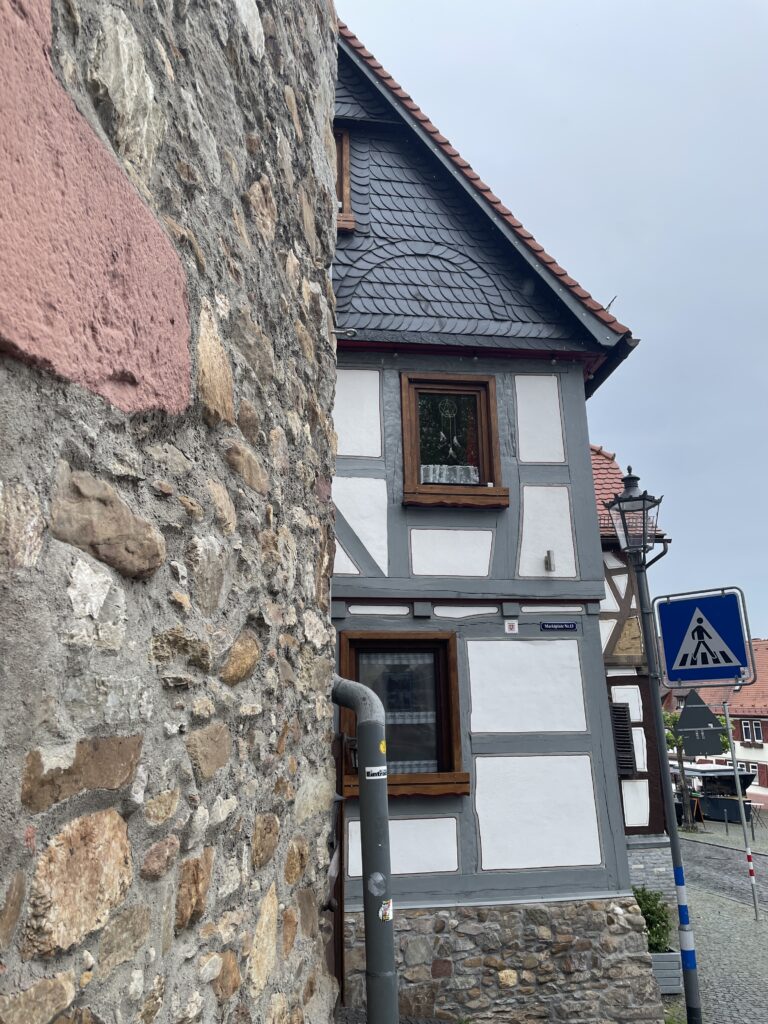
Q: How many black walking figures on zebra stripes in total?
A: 1